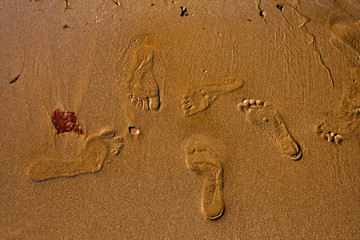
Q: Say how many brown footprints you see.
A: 6